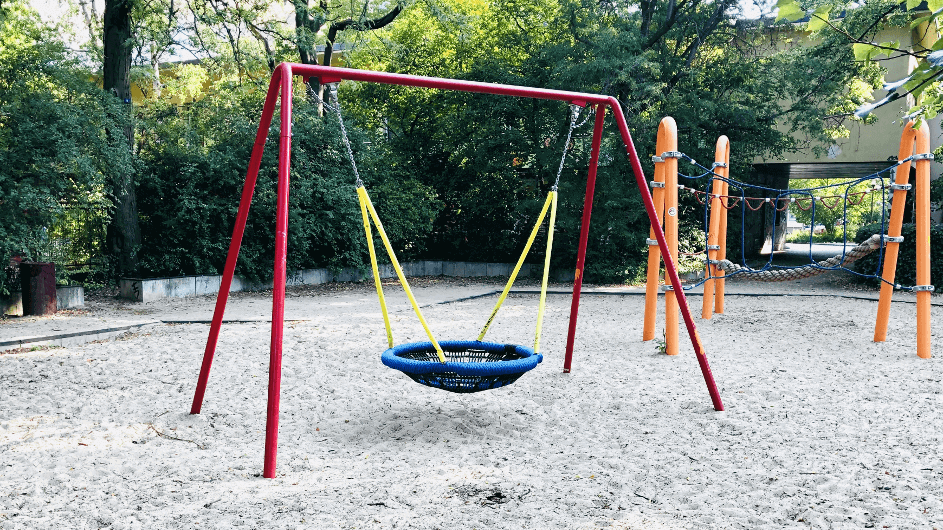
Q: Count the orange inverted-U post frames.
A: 3